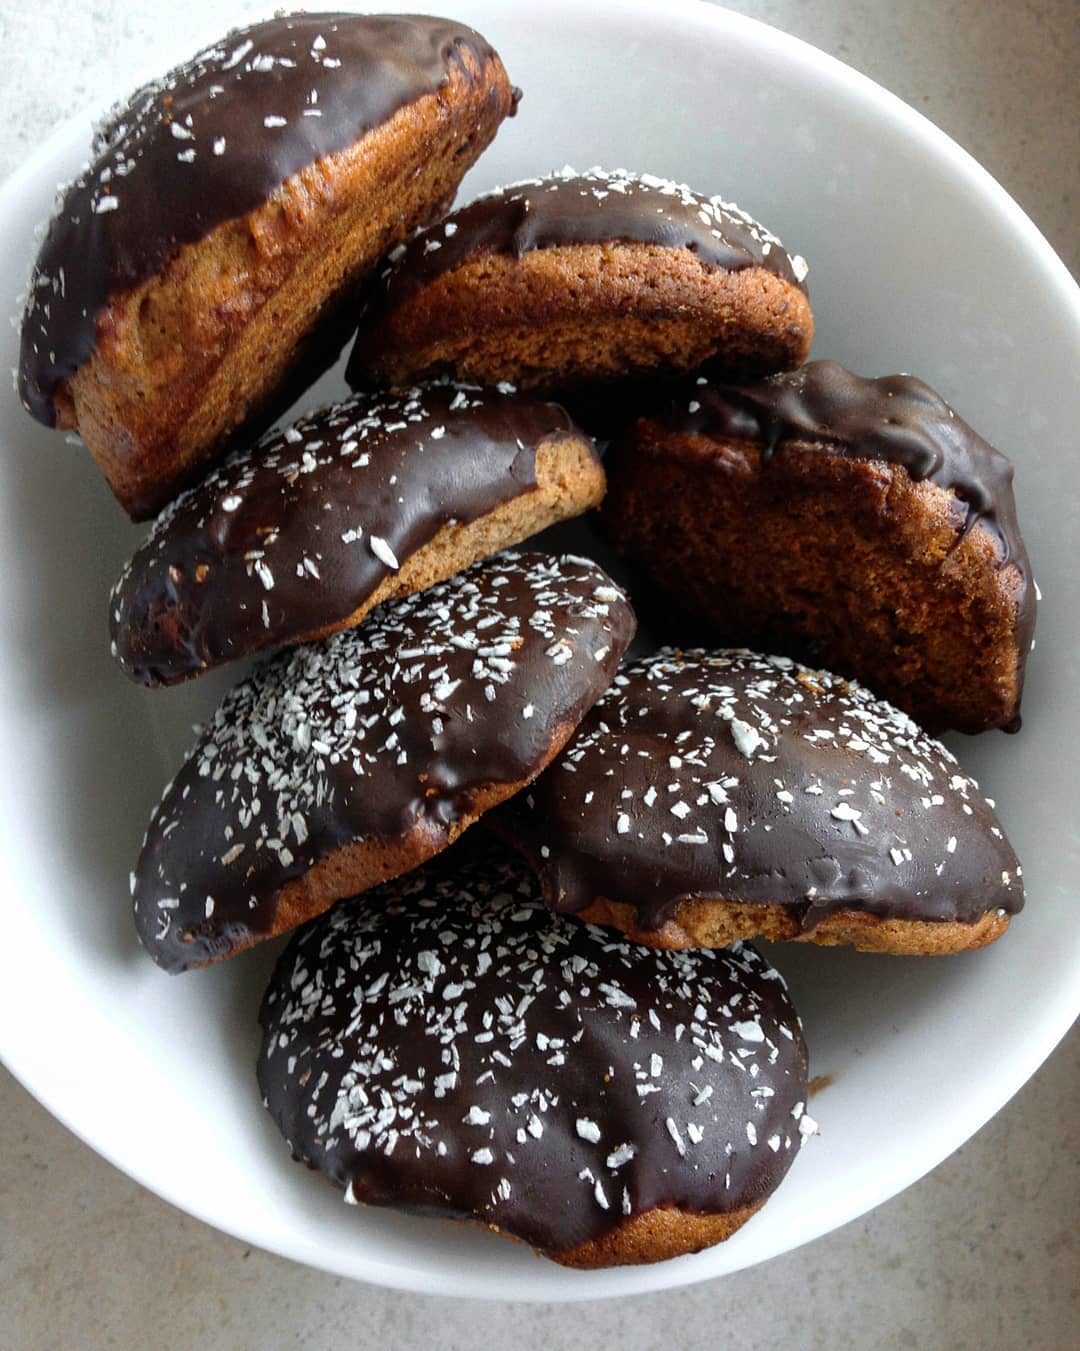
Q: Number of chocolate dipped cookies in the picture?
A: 7